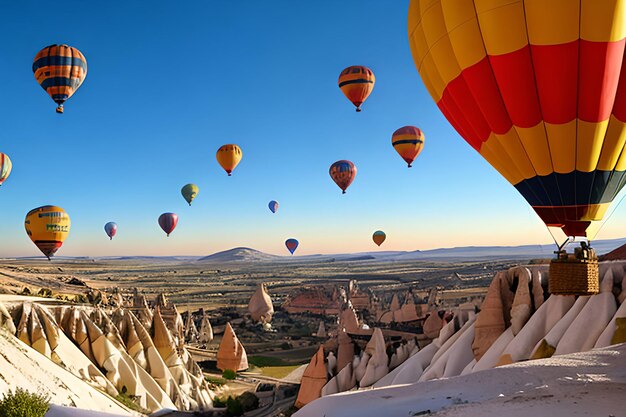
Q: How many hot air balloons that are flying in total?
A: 14